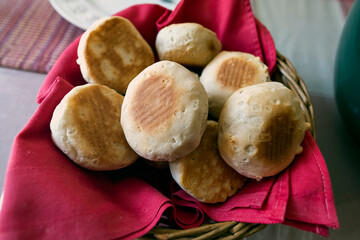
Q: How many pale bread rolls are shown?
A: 7